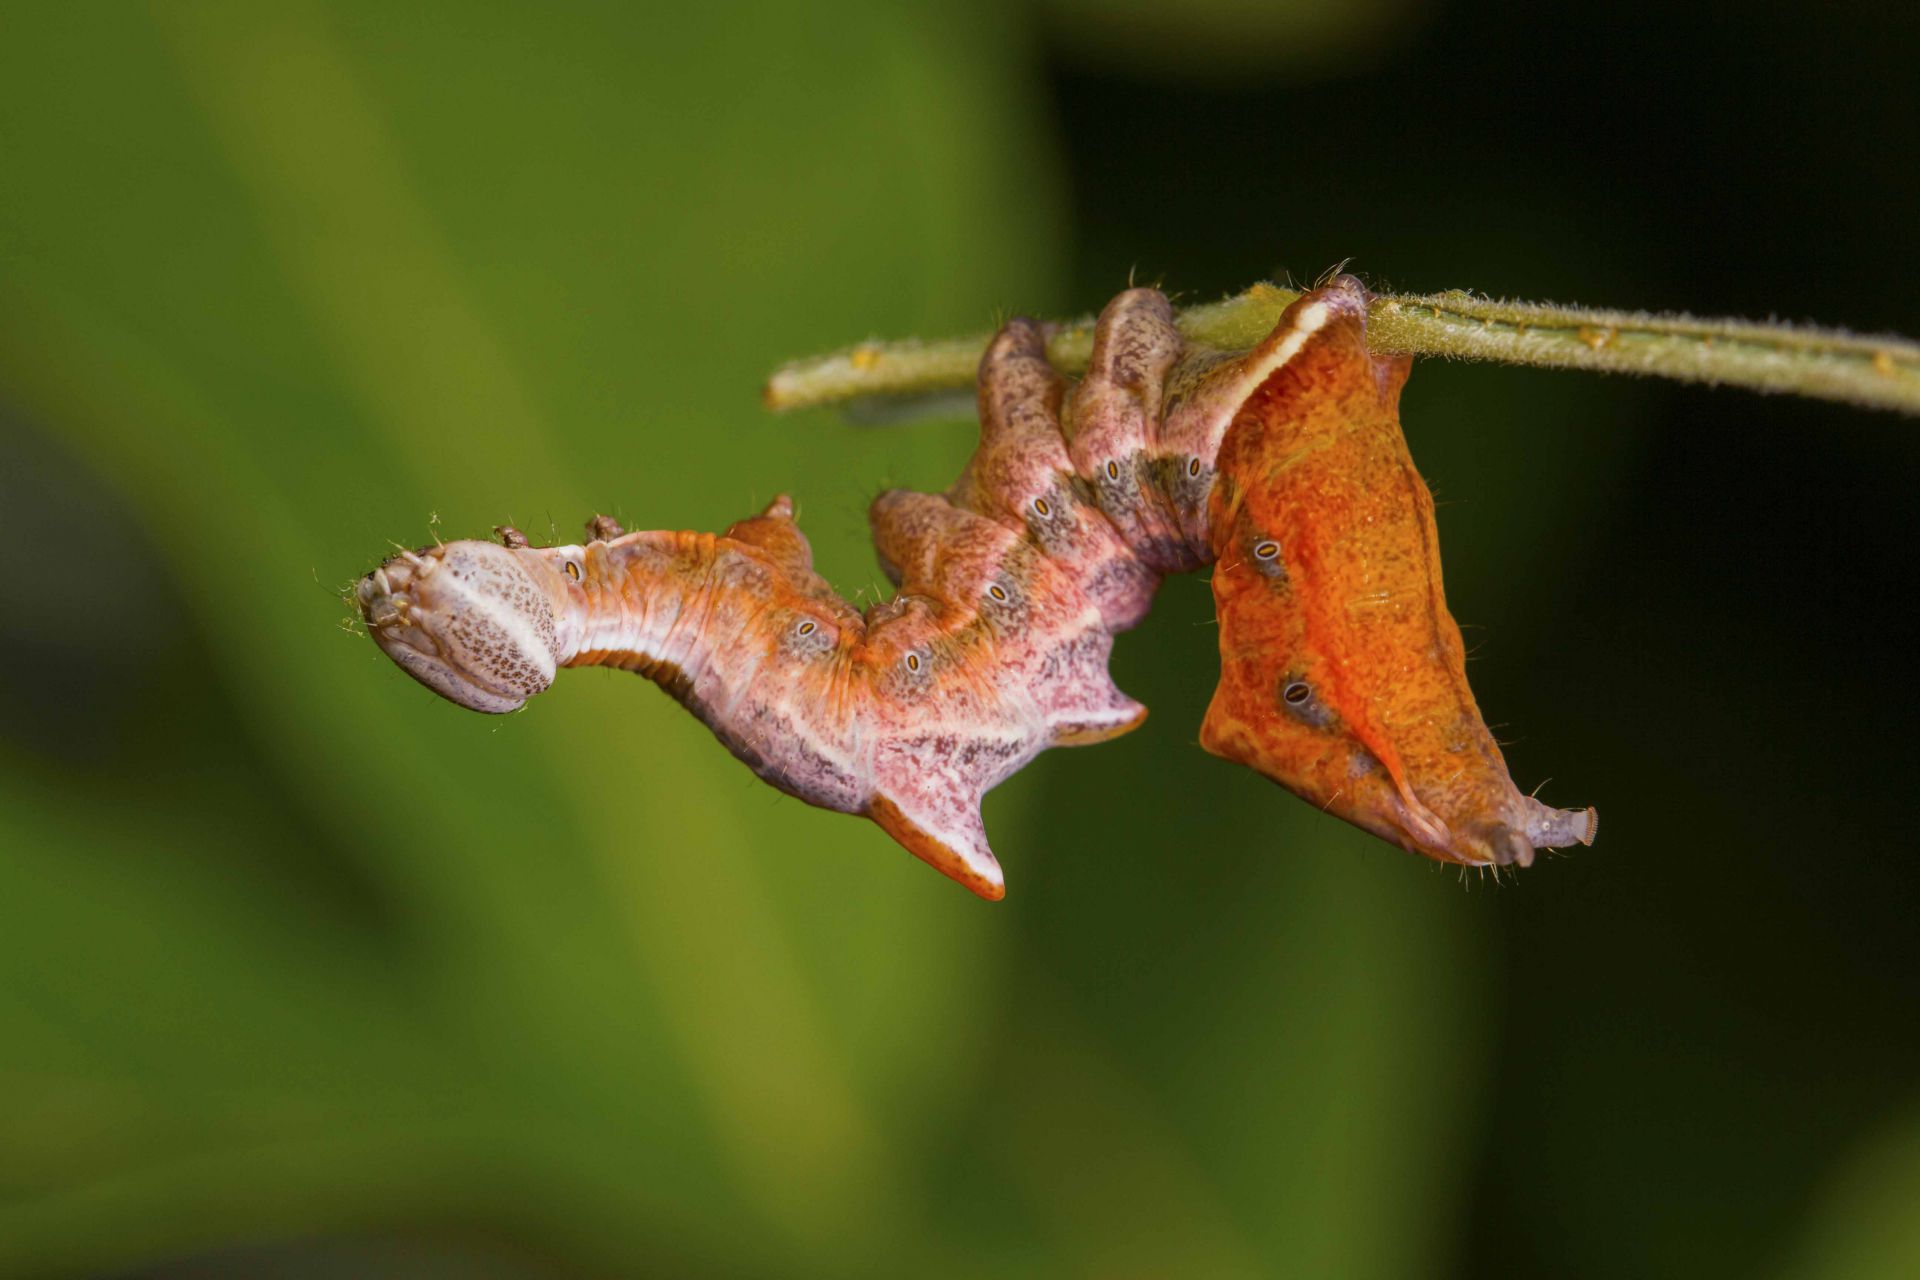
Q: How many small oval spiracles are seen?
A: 9